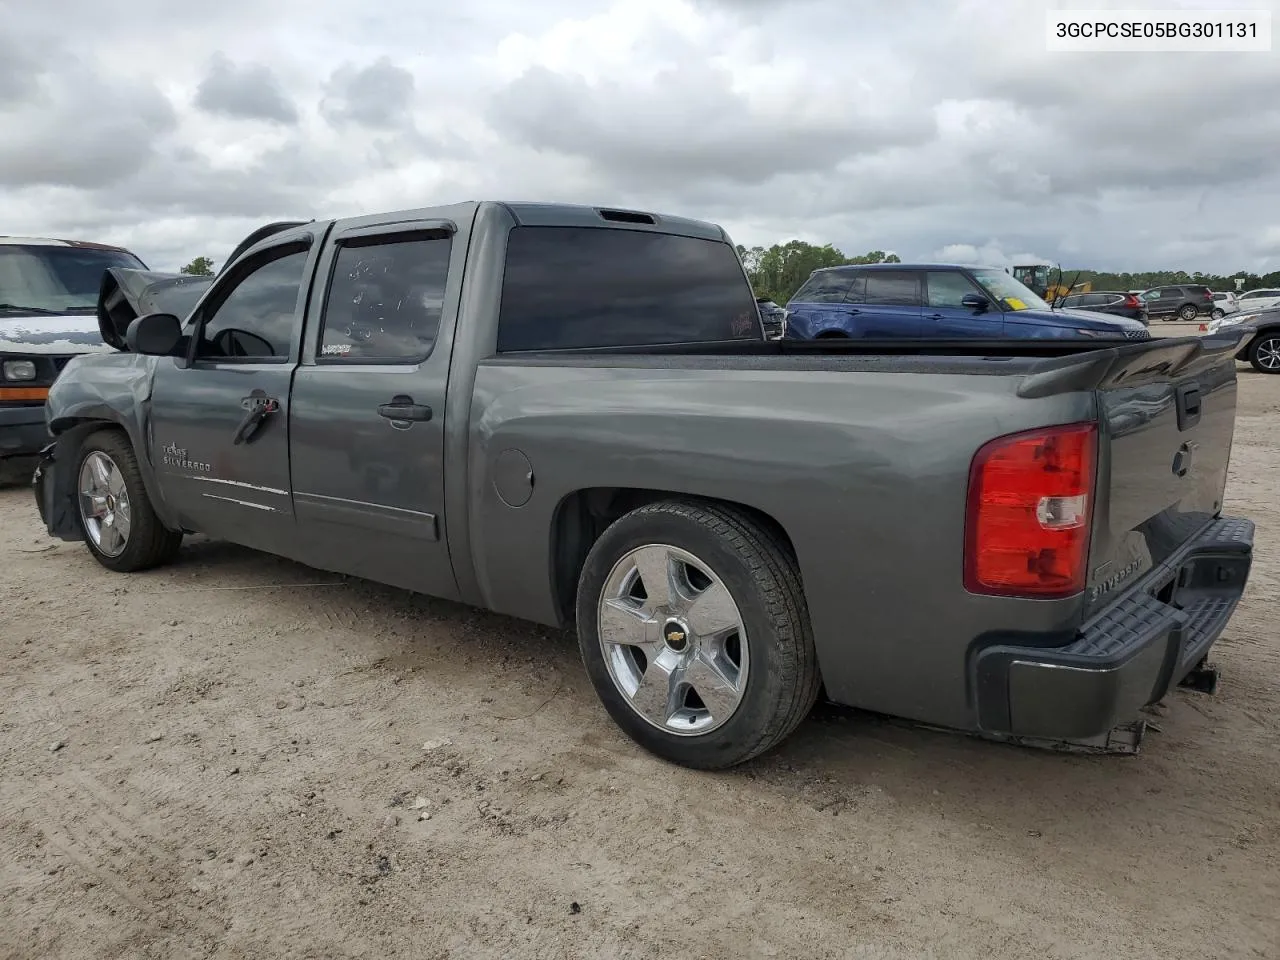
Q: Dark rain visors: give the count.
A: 2